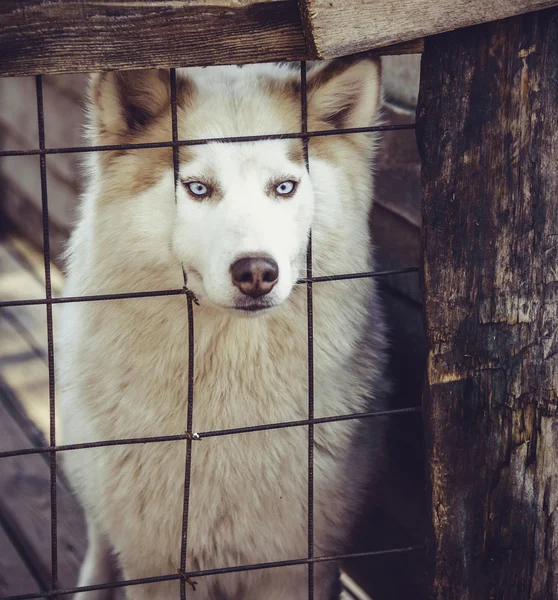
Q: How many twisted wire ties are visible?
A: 3